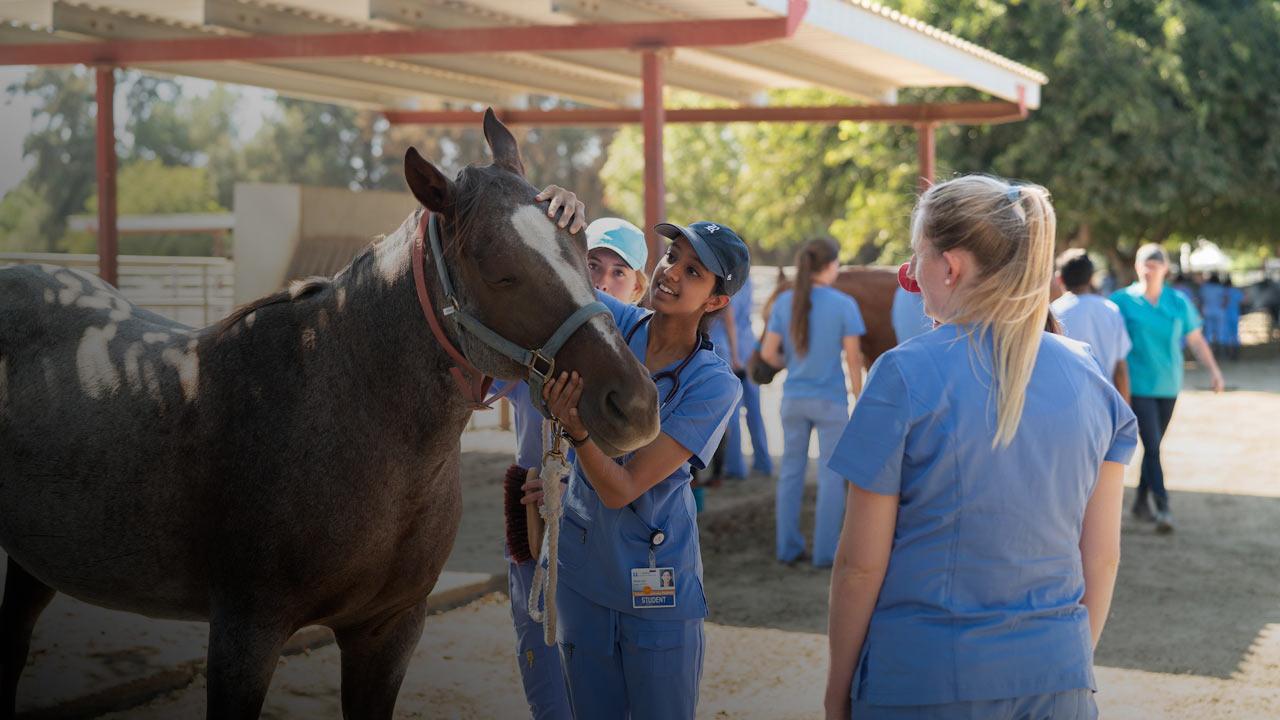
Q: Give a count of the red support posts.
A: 3